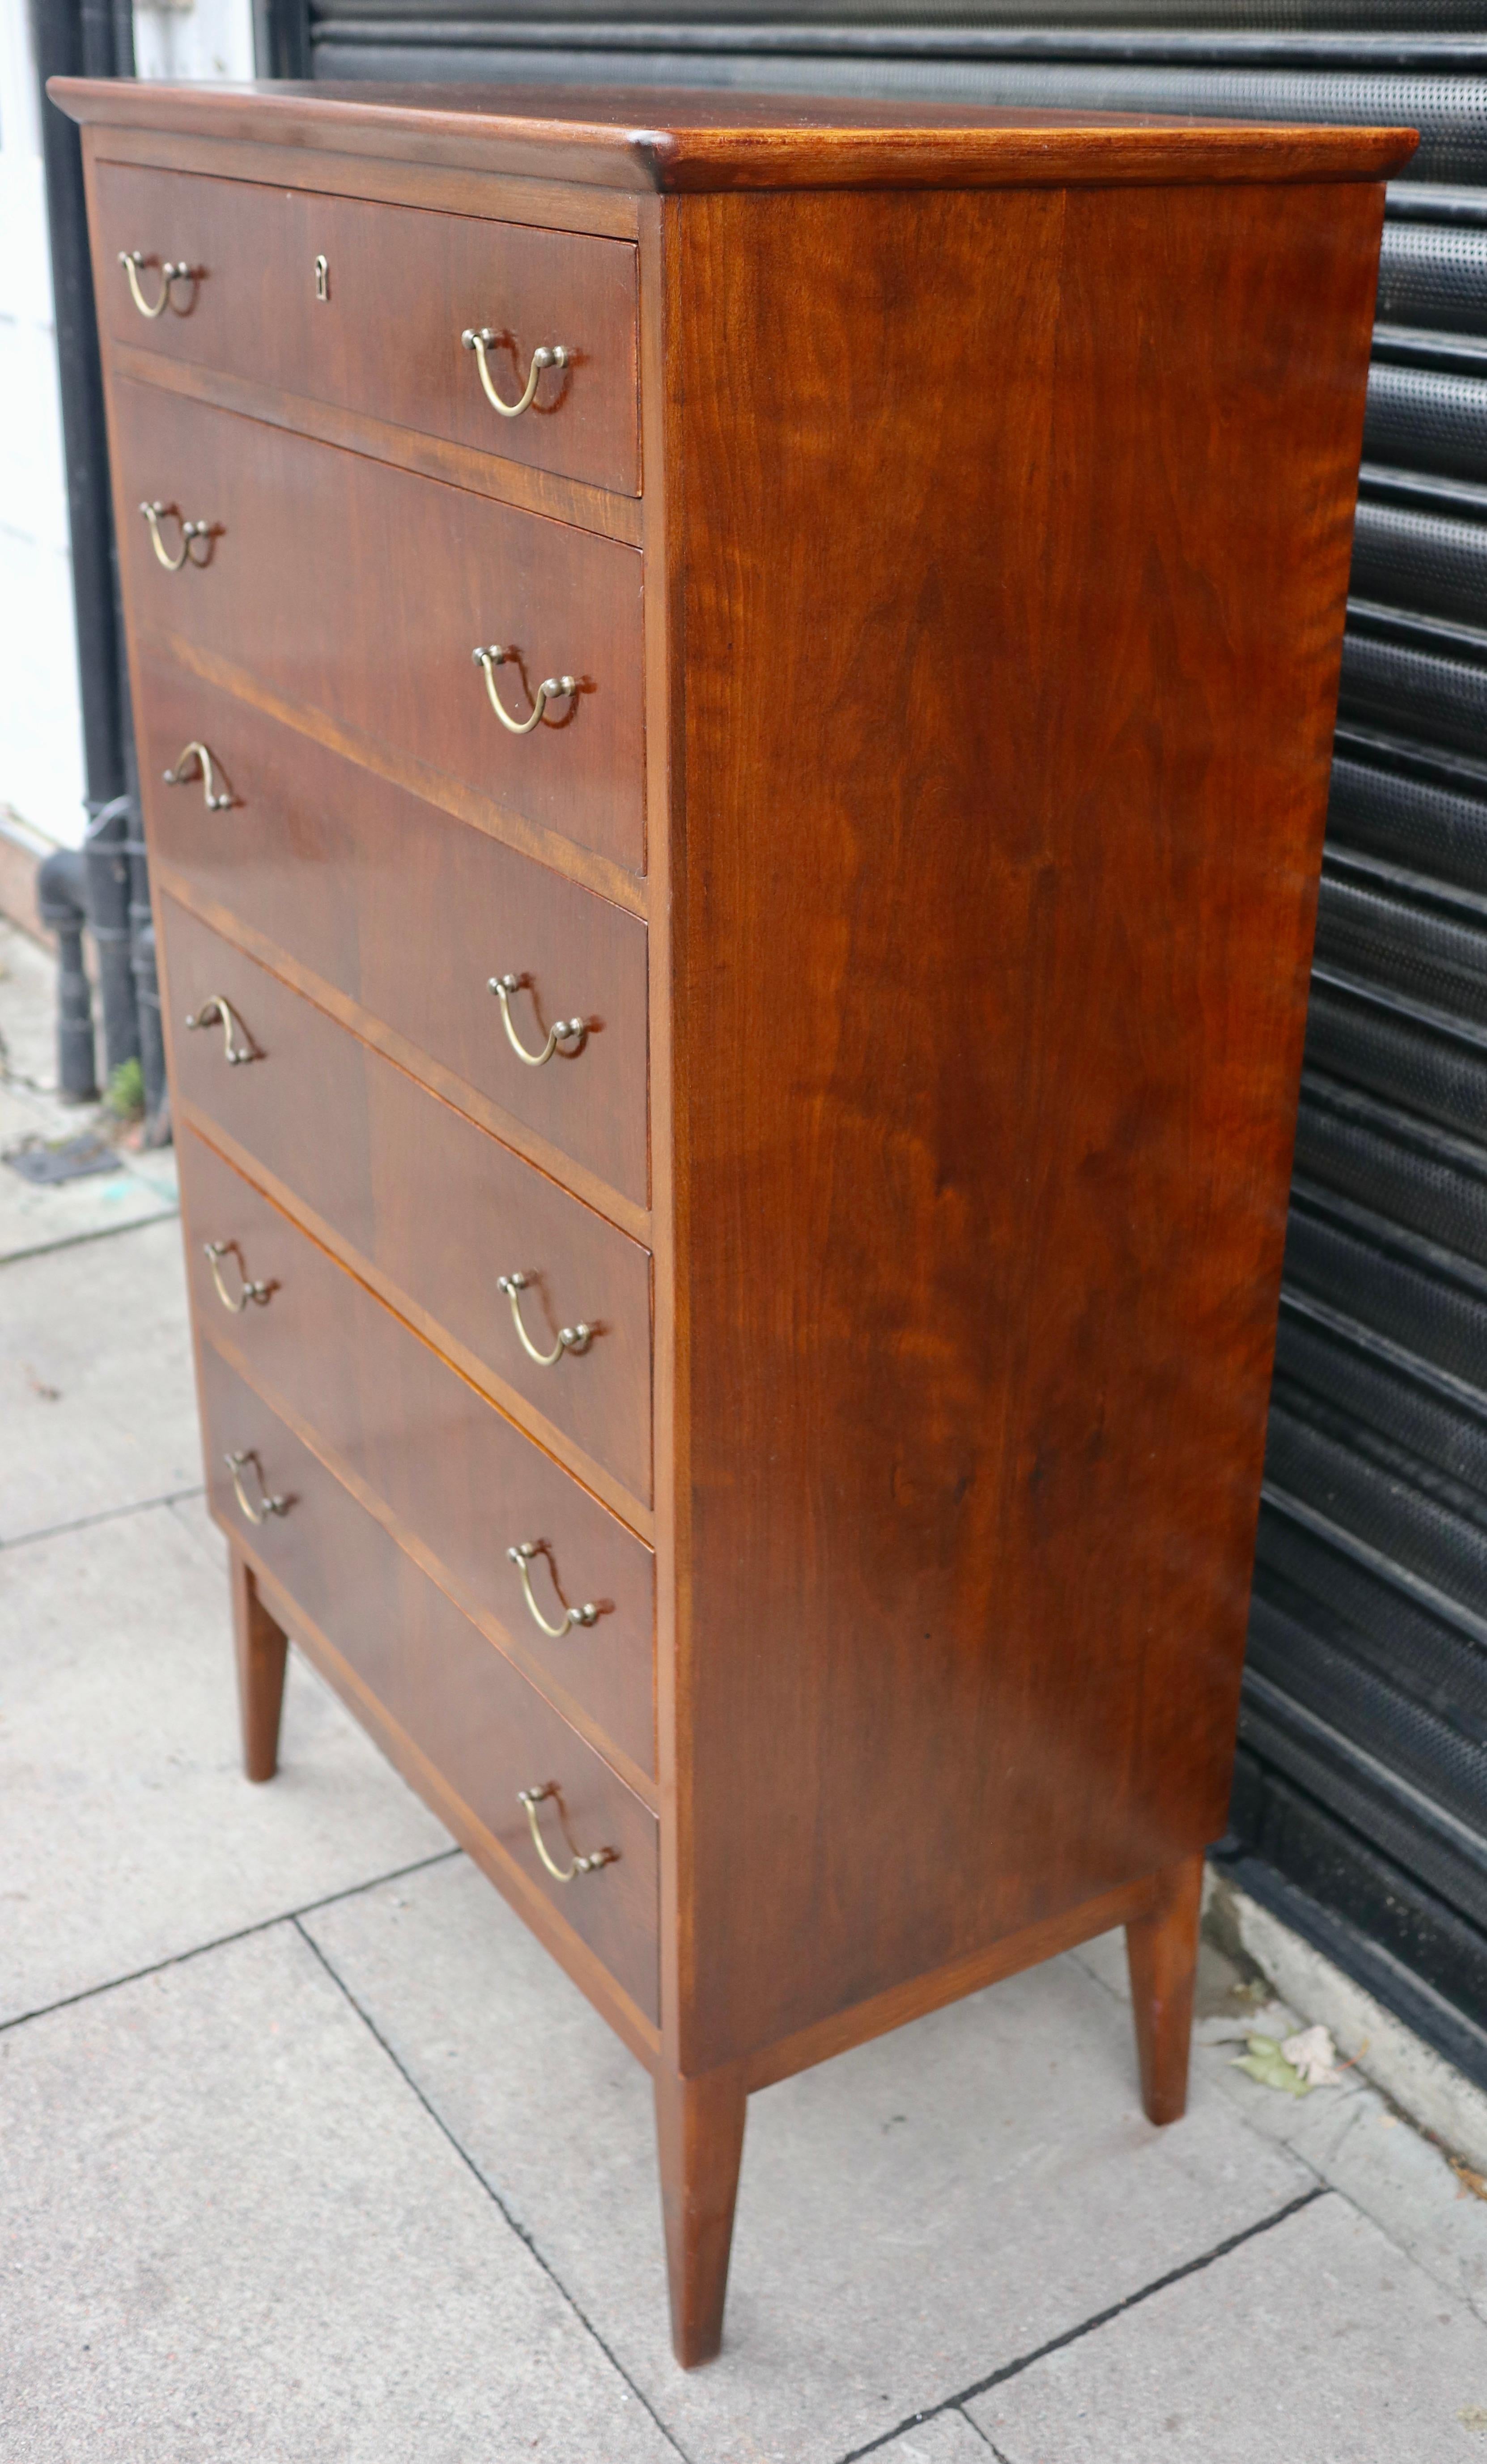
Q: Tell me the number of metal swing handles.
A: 12